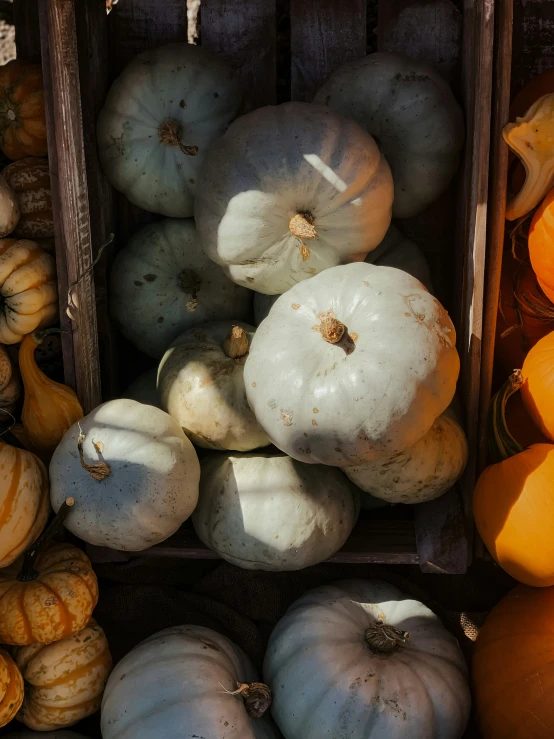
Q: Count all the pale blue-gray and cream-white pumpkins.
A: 12